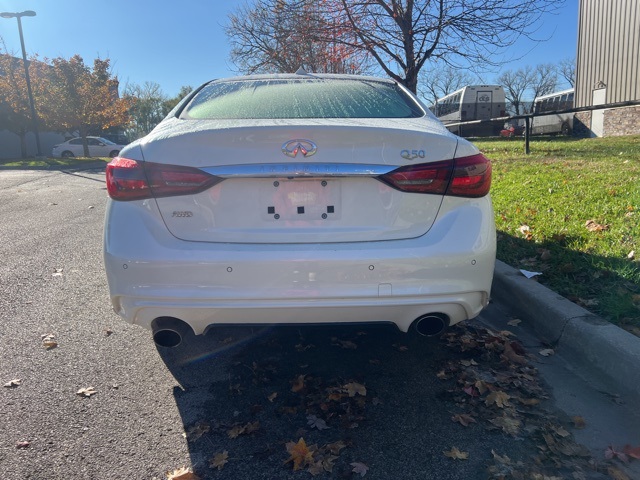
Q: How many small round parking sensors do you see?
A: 4